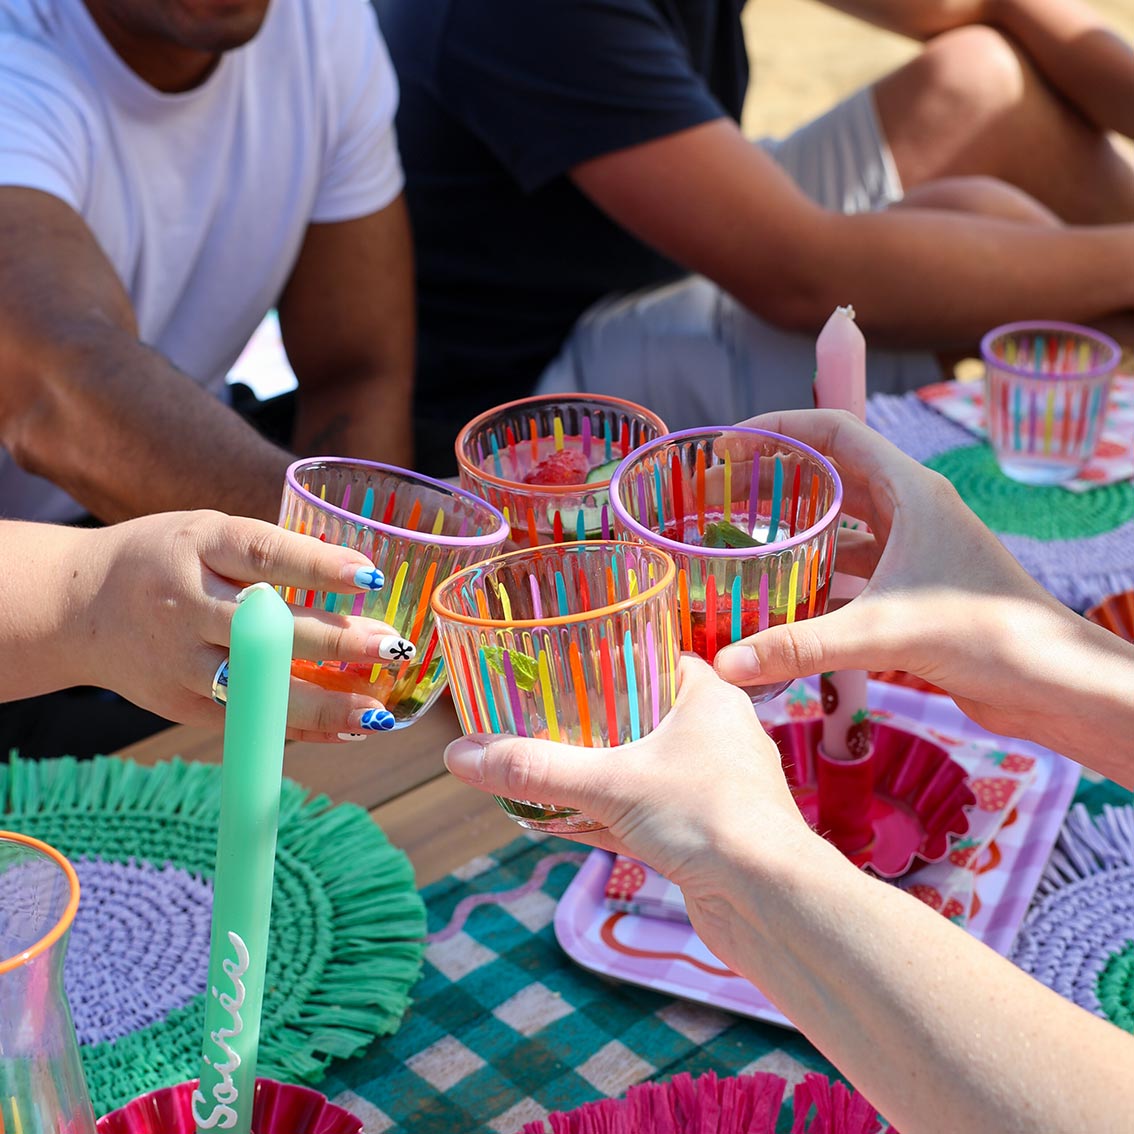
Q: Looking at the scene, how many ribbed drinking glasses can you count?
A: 5